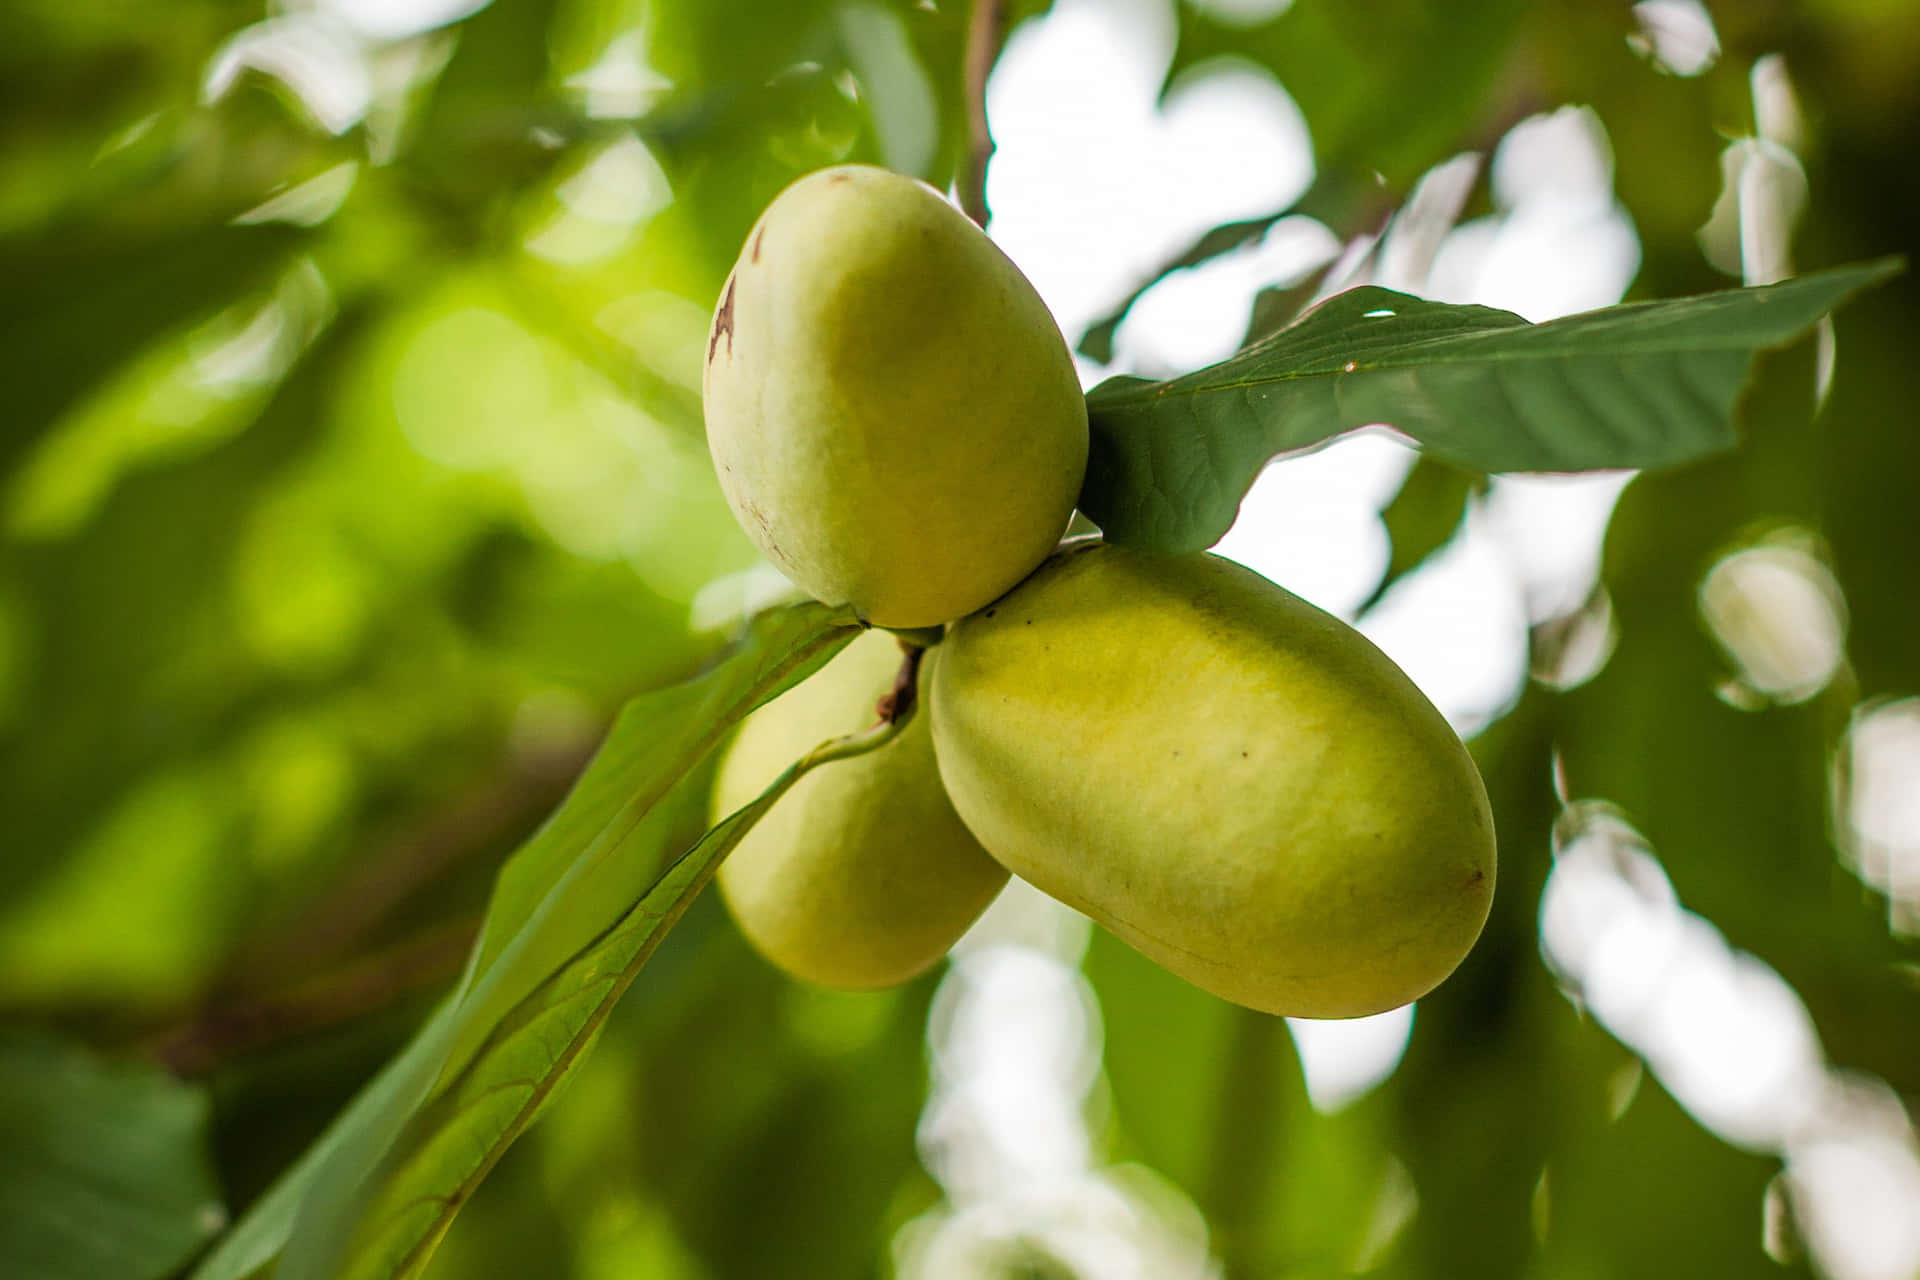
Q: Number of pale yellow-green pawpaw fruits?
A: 3